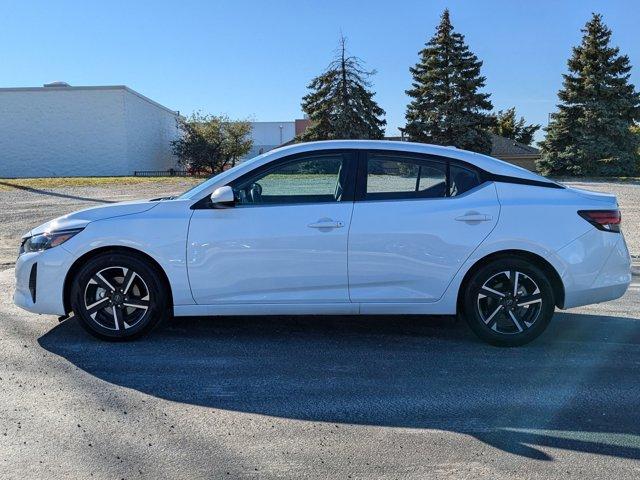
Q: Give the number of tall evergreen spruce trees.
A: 3